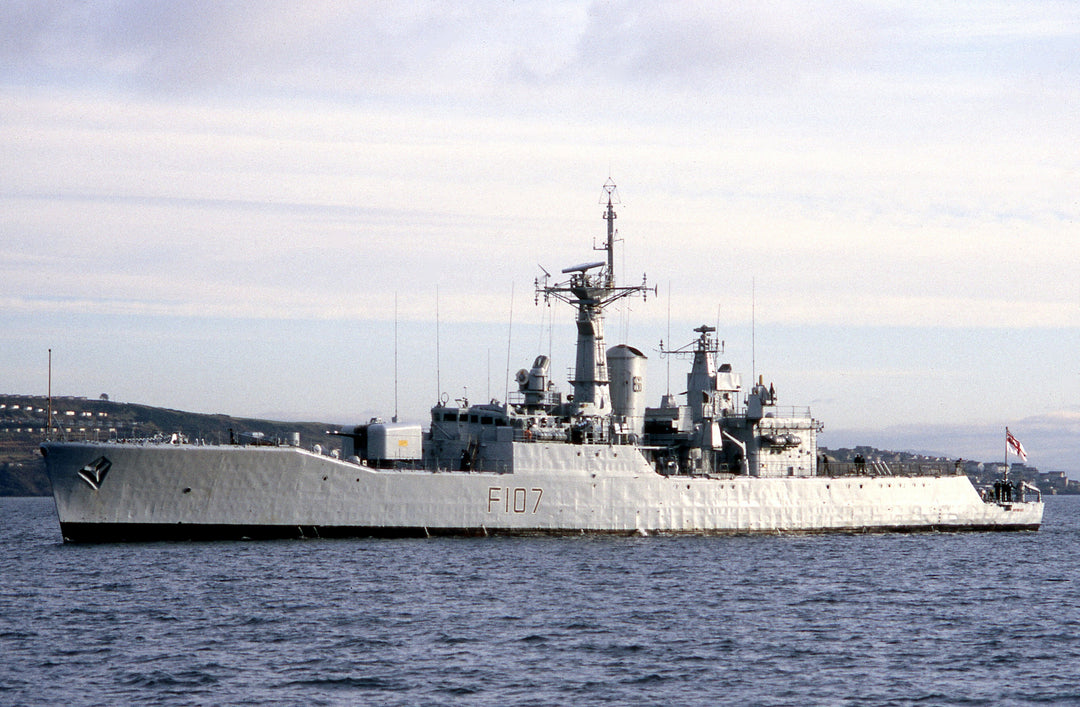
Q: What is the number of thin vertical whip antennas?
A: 7